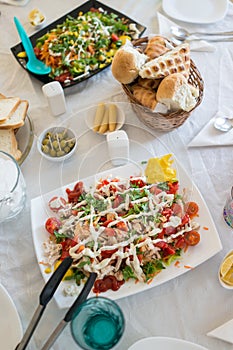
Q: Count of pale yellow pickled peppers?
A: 3